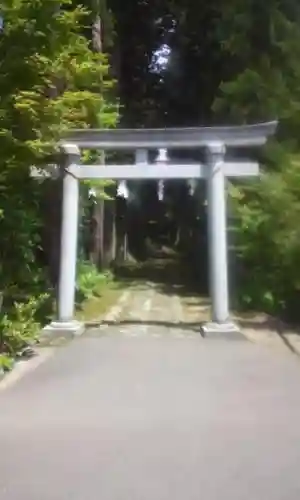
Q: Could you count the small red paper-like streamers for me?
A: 0